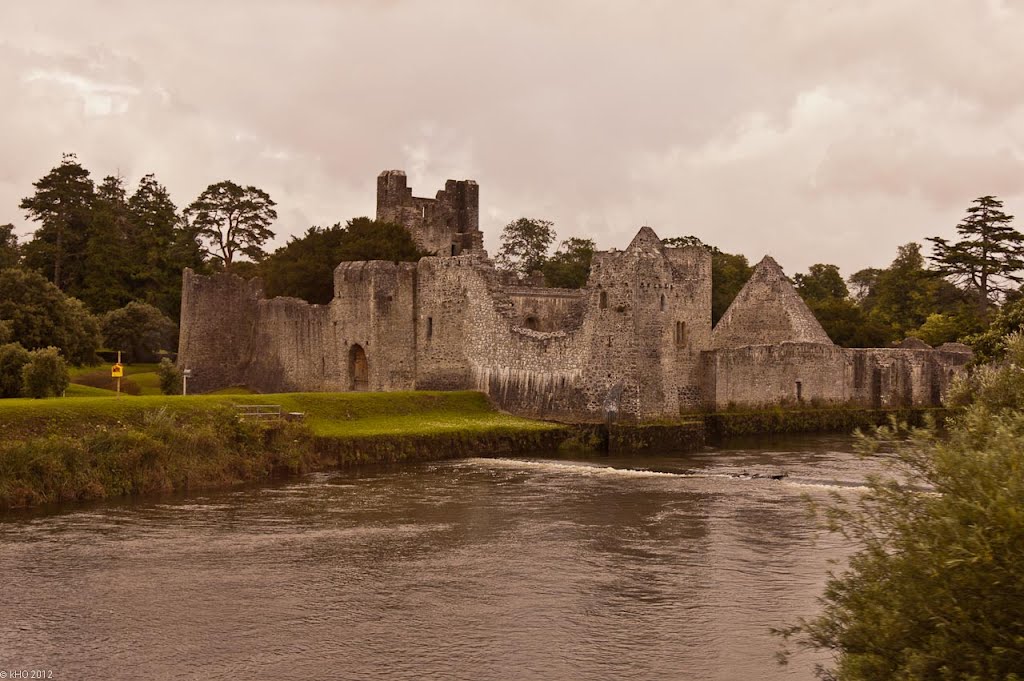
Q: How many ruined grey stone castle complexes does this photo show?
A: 1